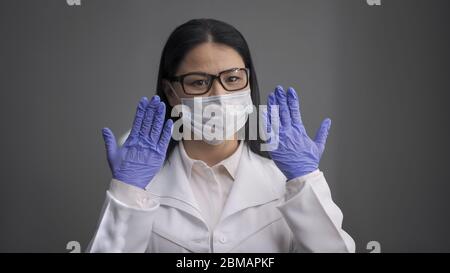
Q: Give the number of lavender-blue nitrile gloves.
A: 2